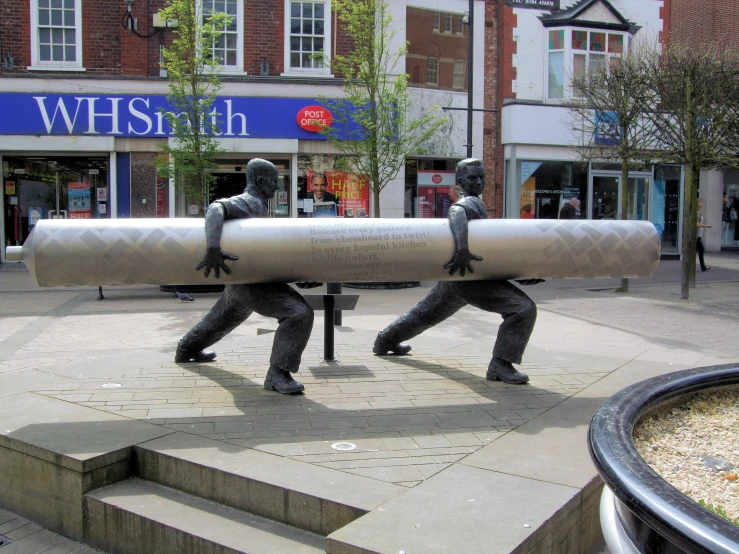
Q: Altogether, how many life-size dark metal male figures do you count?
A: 2